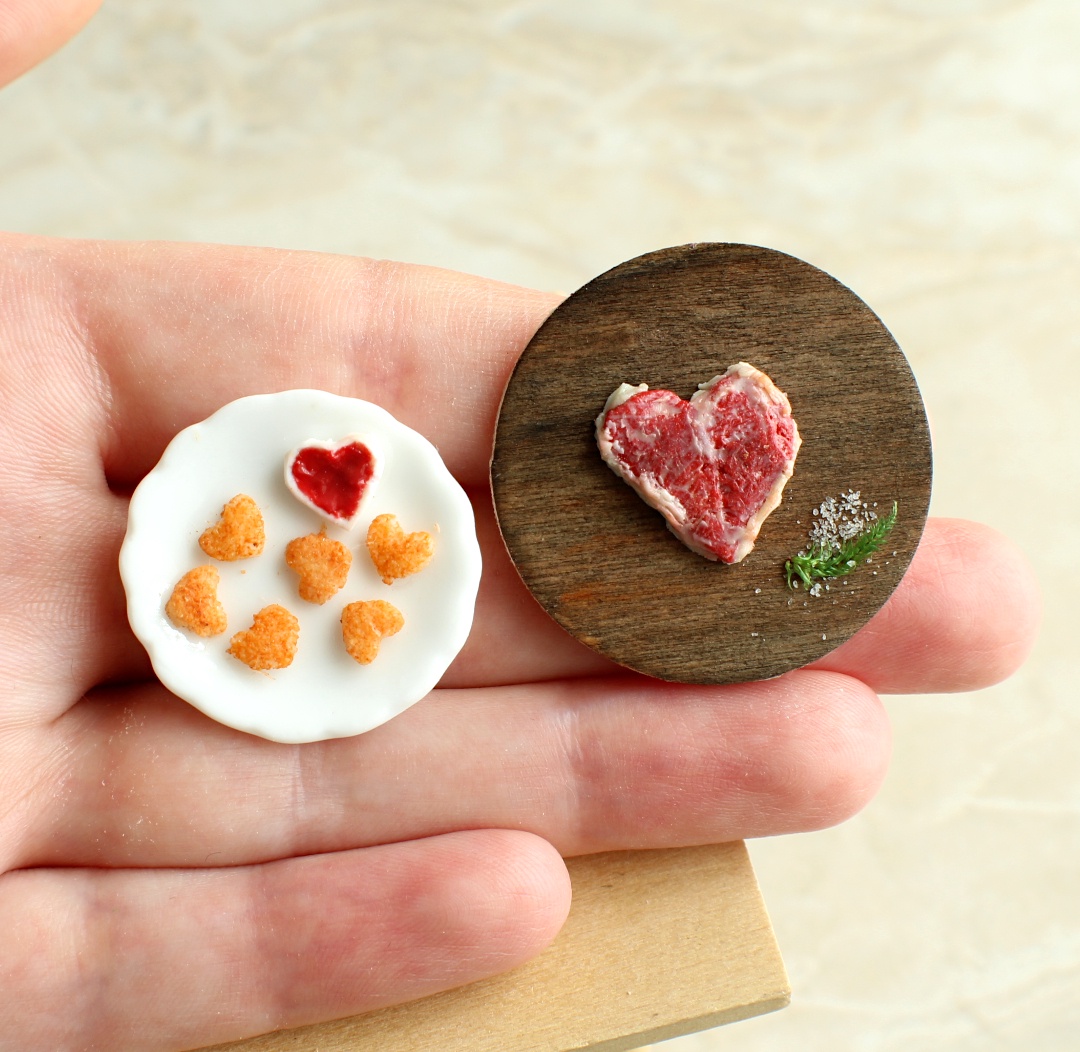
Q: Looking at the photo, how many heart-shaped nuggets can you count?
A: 6